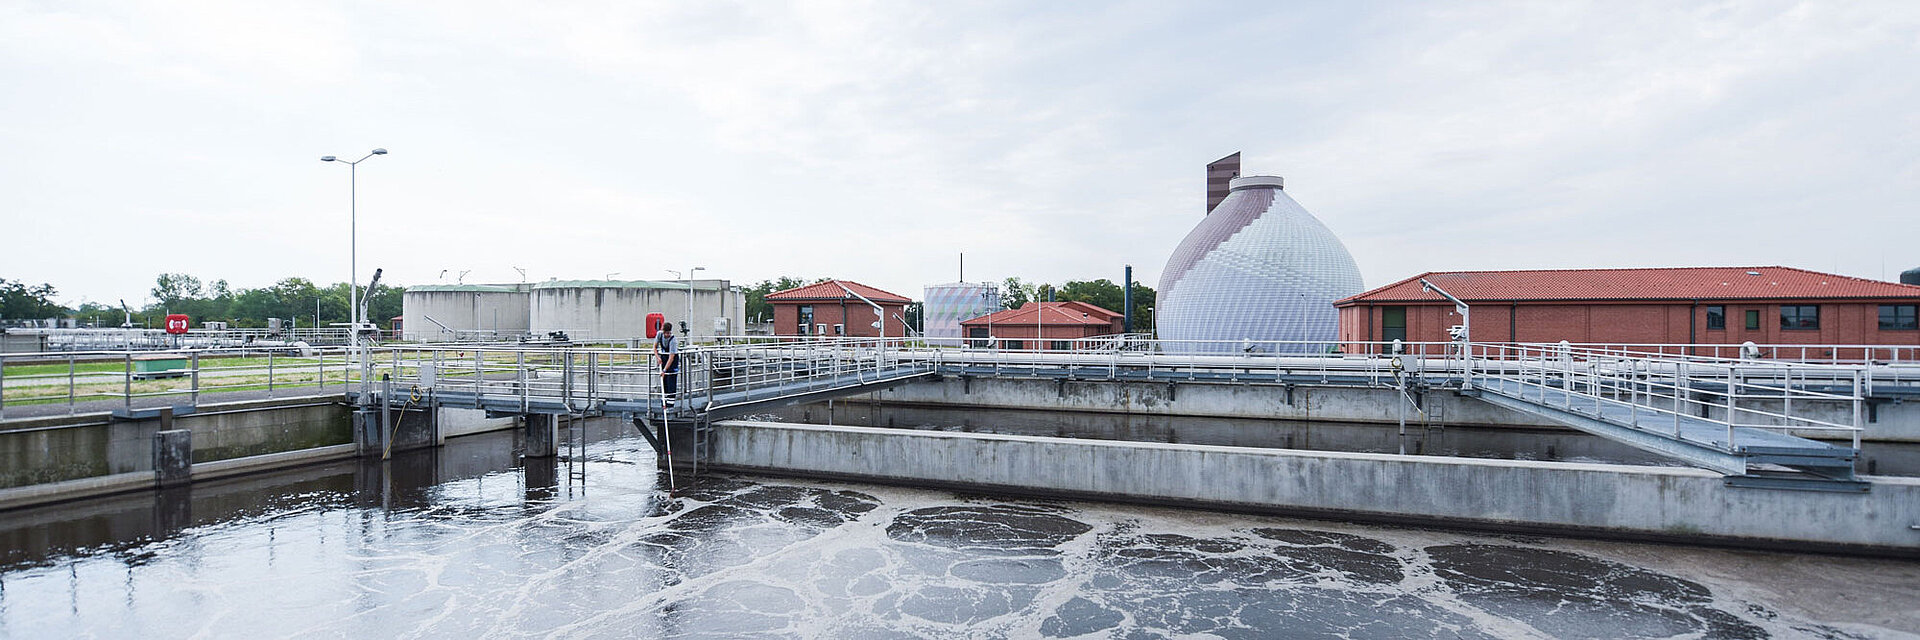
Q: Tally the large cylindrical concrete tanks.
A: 2